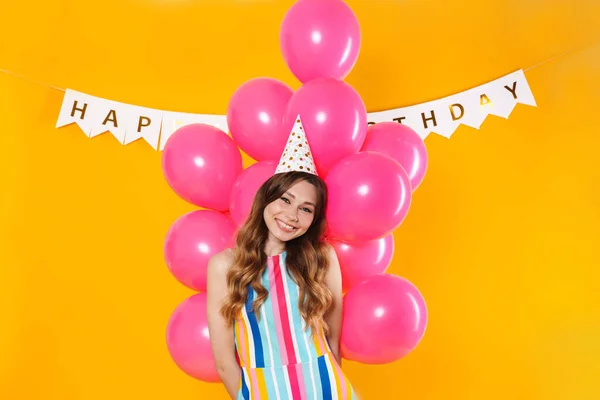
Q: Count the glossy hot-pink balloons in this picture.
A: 11